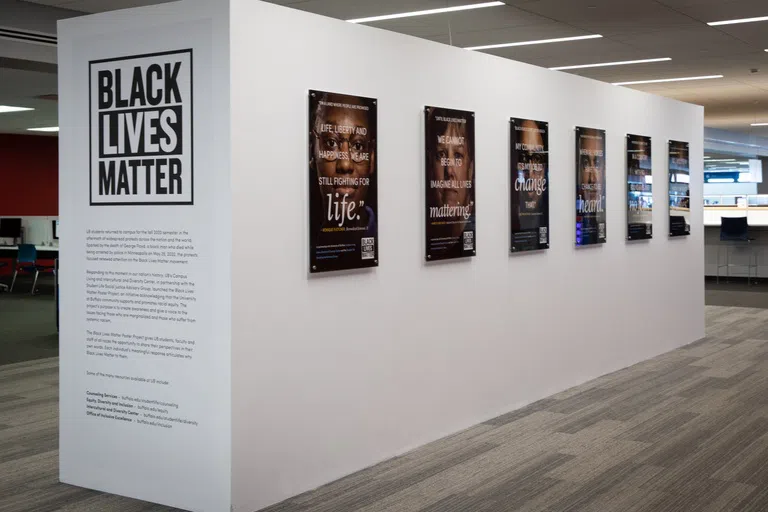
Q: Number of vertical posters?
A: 6